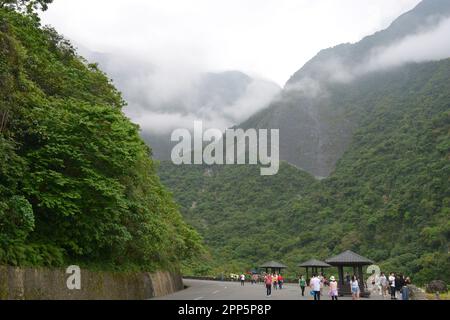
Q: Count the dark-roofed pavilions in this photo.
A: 3